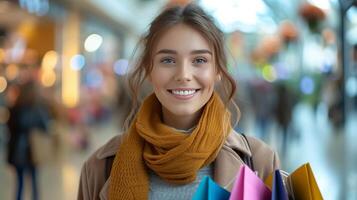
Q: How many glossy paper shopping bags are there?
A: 4